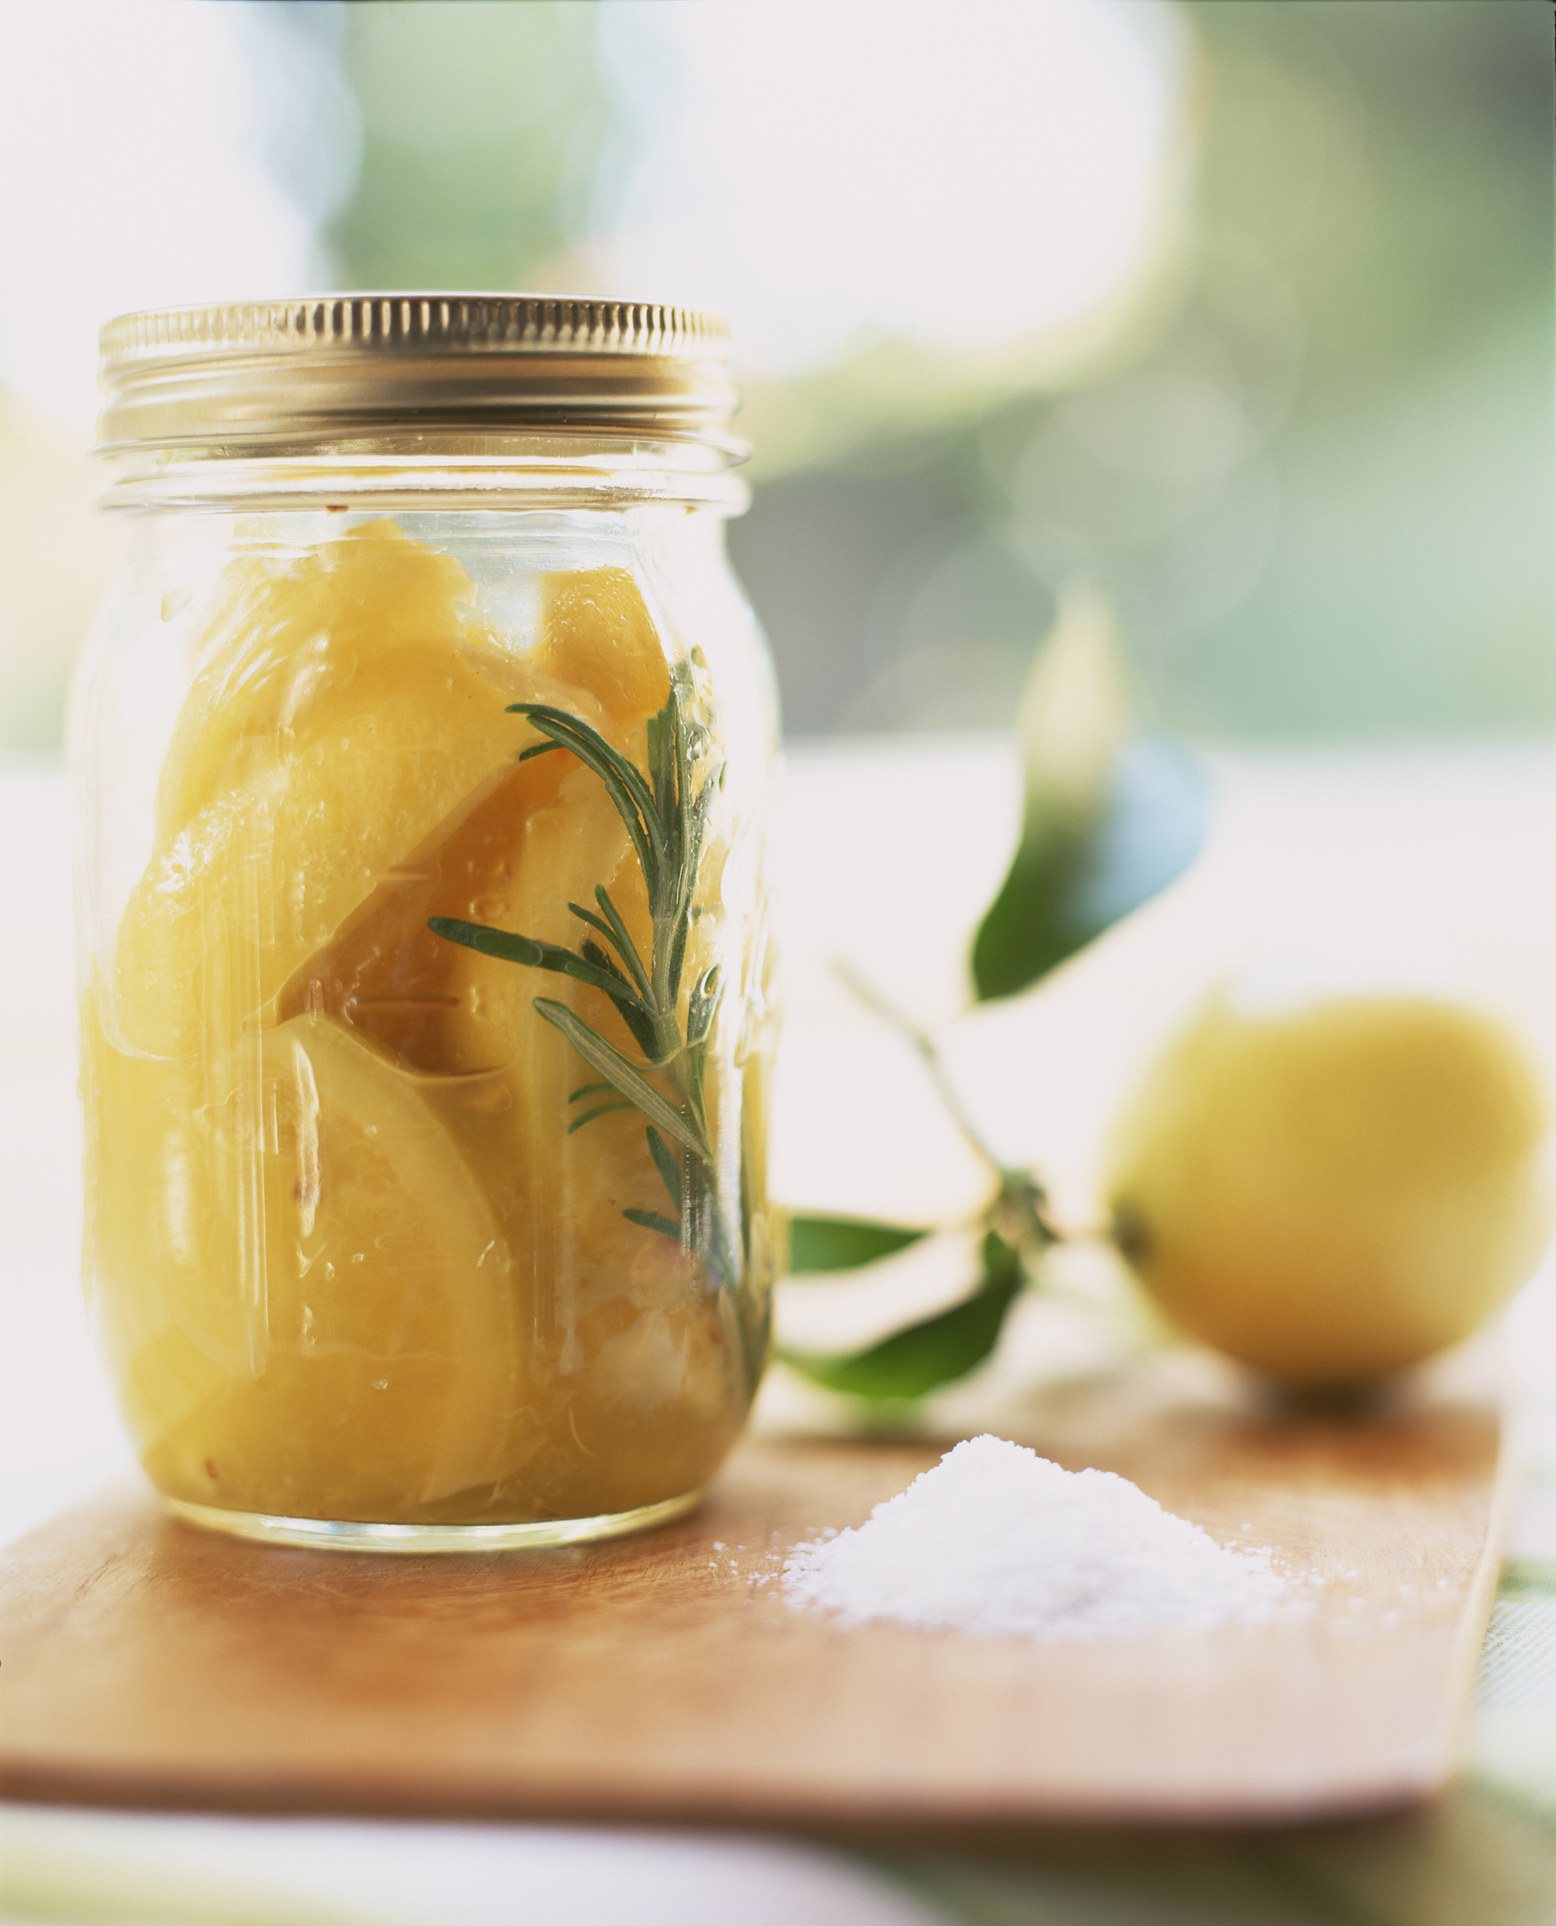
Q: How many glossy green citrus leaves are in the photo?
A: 3